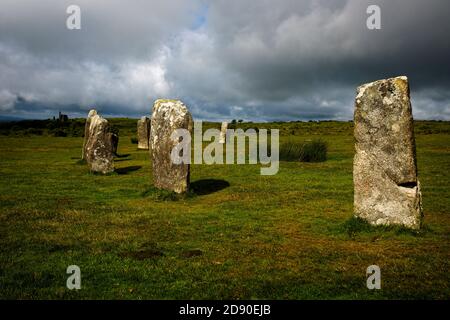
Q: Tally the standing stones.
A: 7